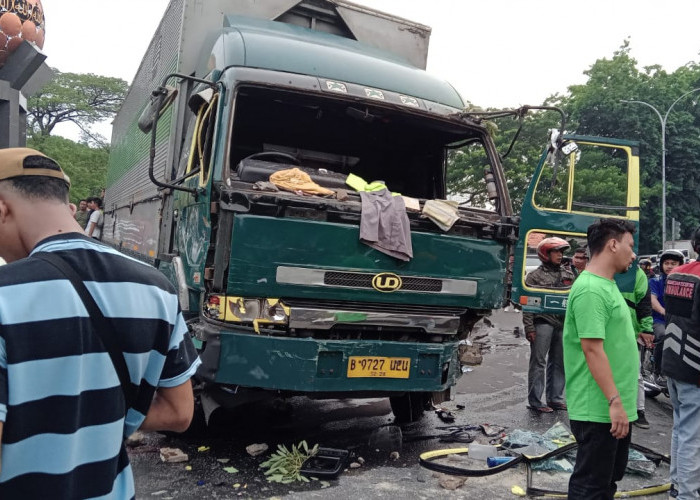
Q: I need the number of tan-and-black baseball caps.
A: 1